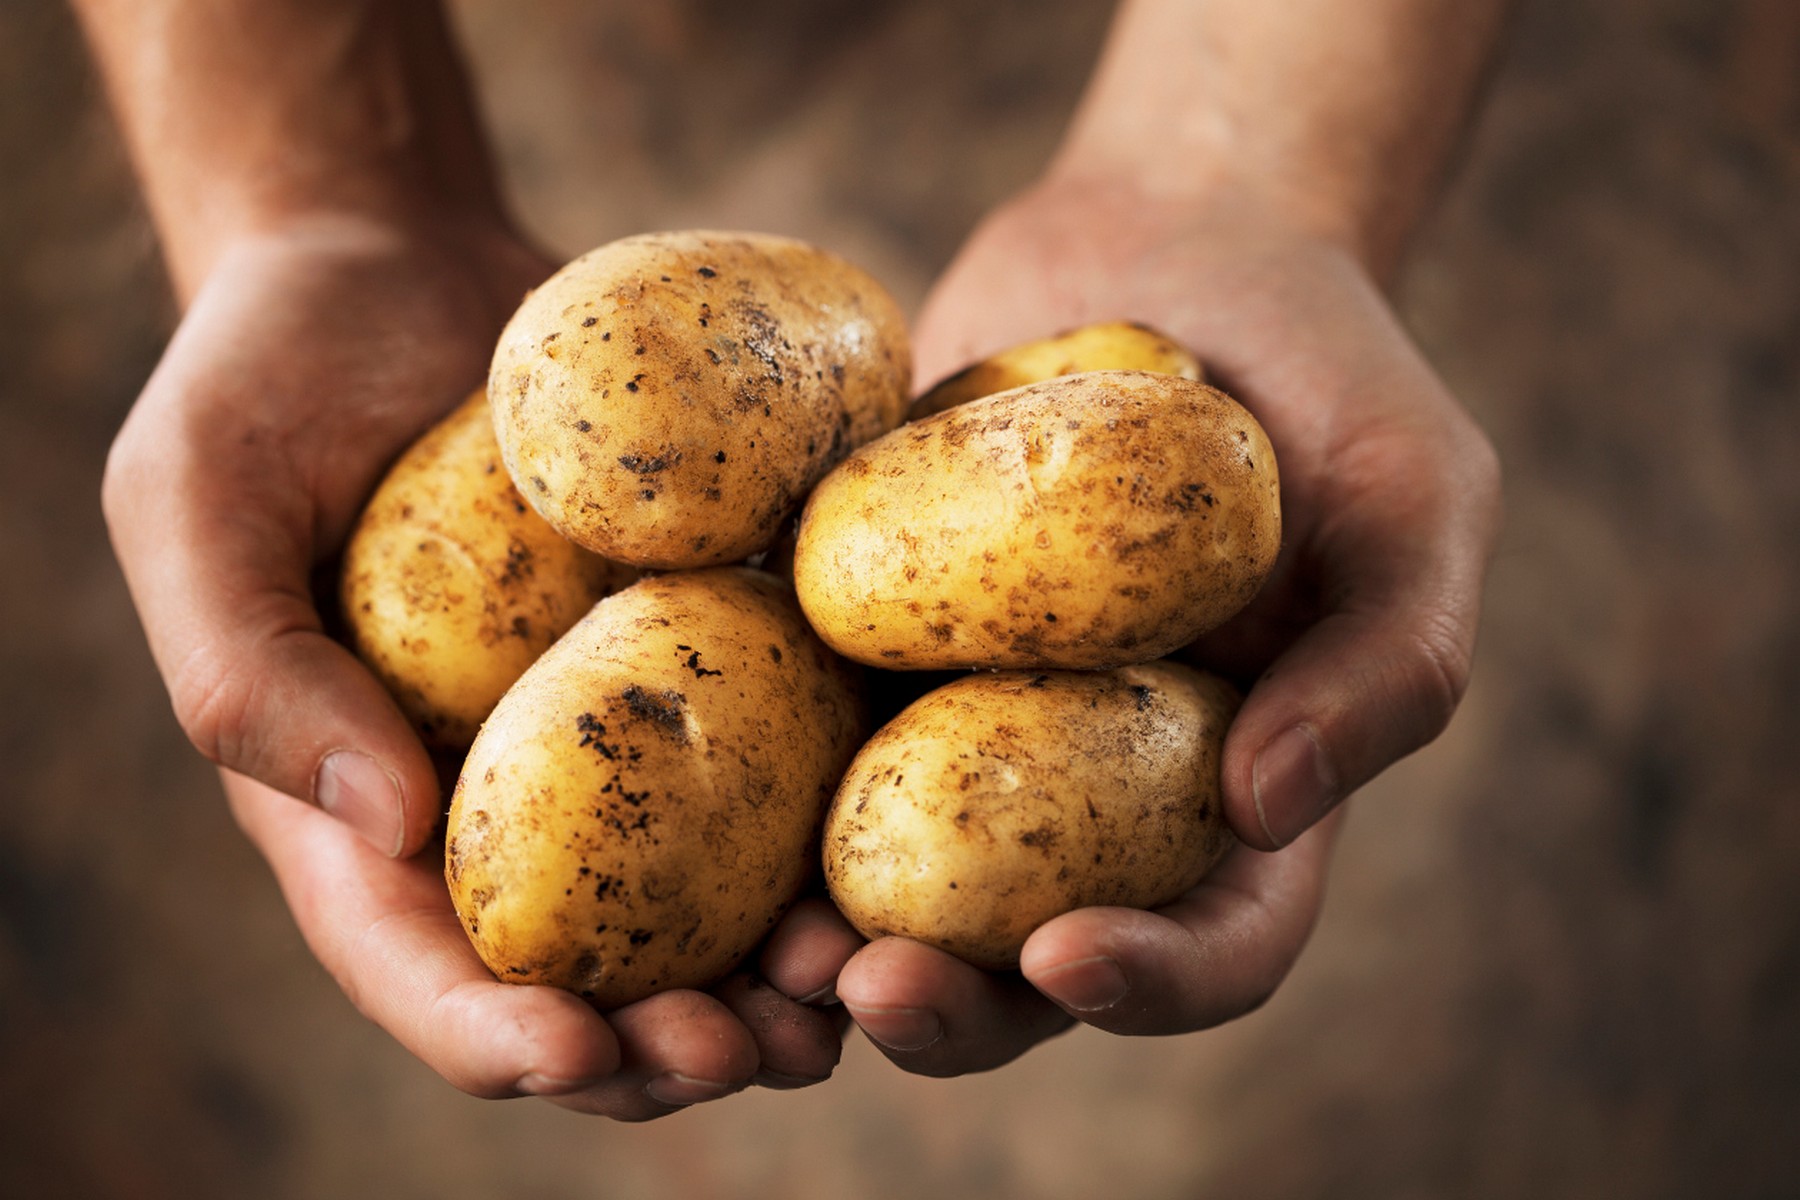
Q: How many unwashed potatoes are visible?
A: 6